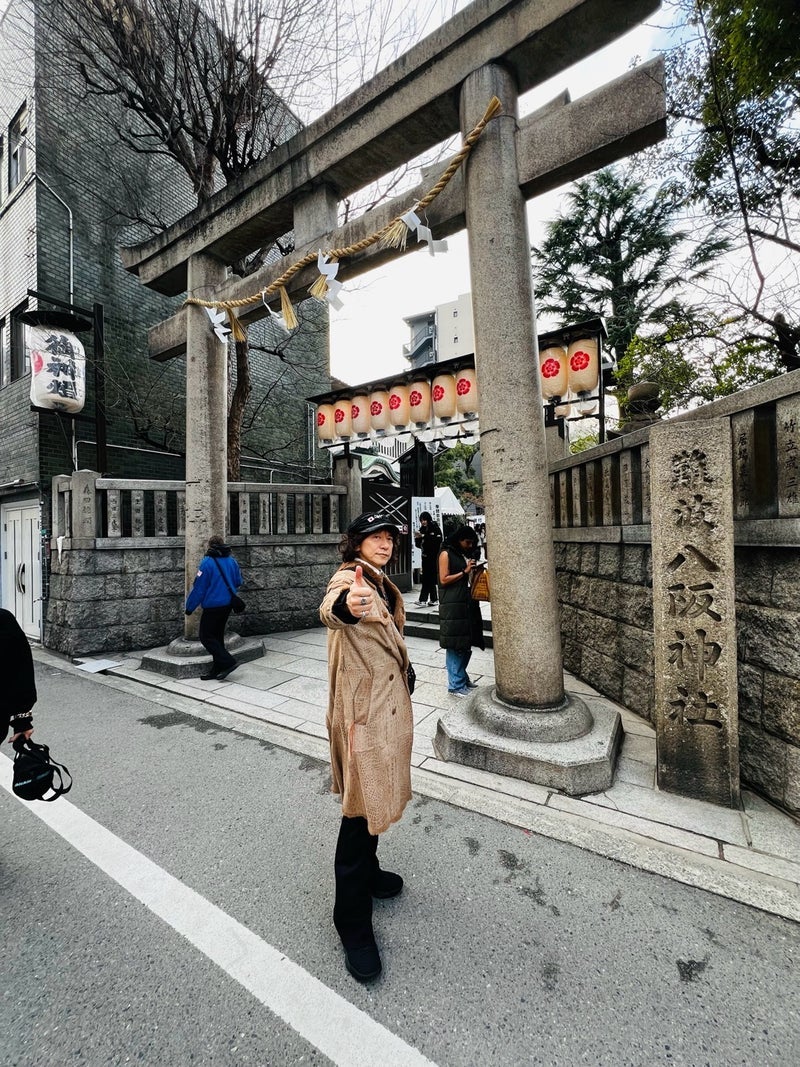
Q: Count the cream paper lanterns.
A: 10